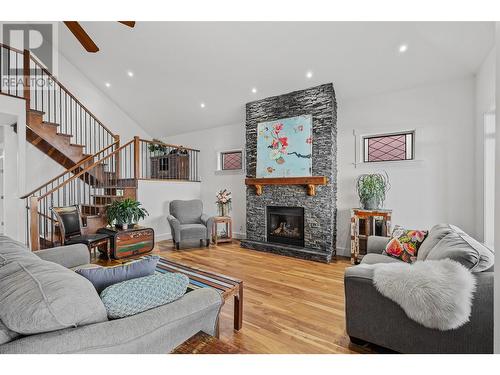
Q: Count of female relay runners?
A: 0